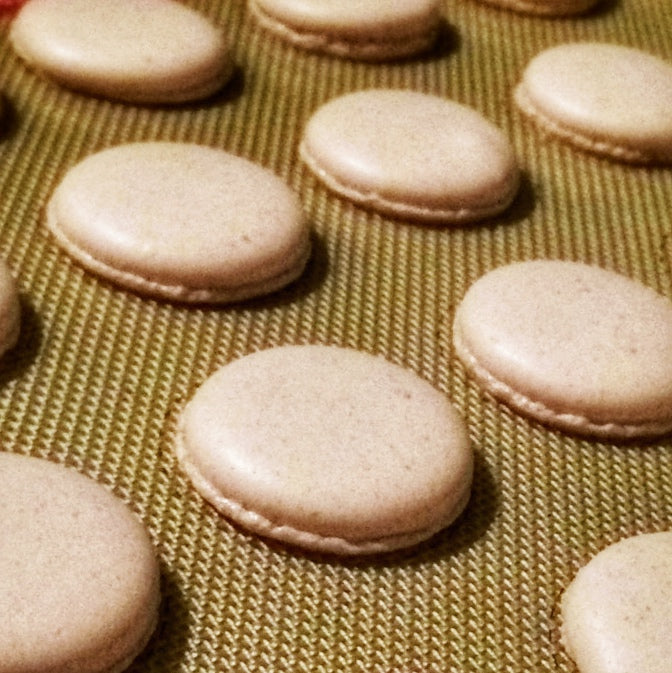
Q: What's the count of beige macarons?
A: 11